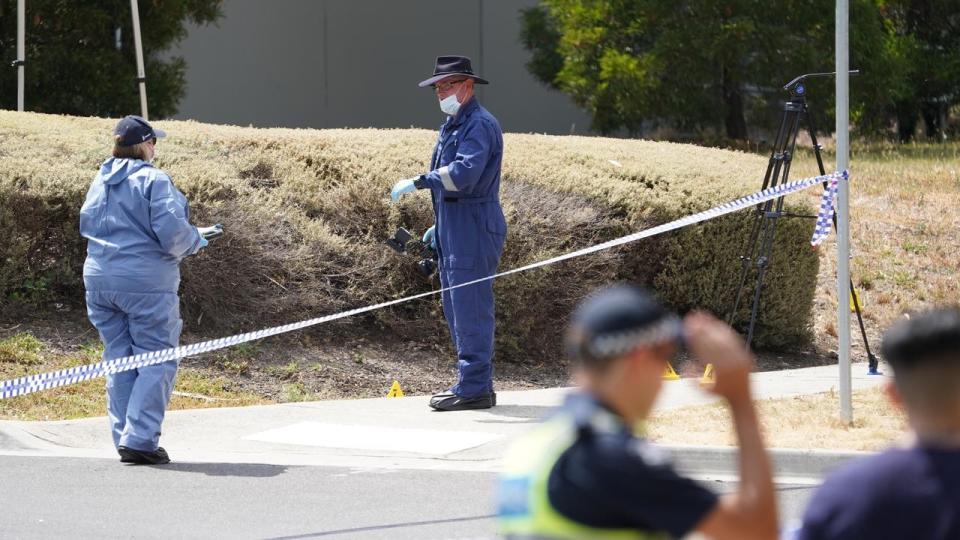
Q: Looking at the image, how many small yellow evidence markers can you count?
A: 4